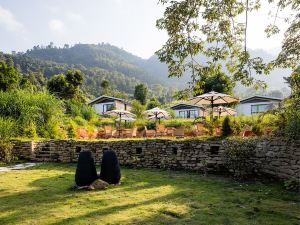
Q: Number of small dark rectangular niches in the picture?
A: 5